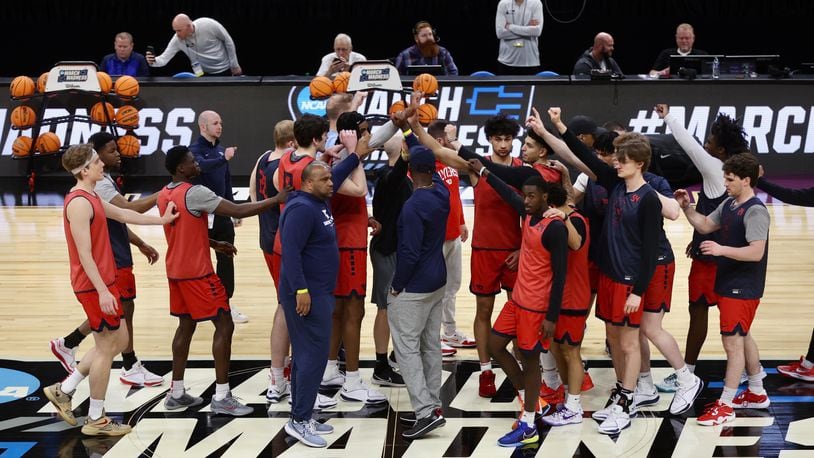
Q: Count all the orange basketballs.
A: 15